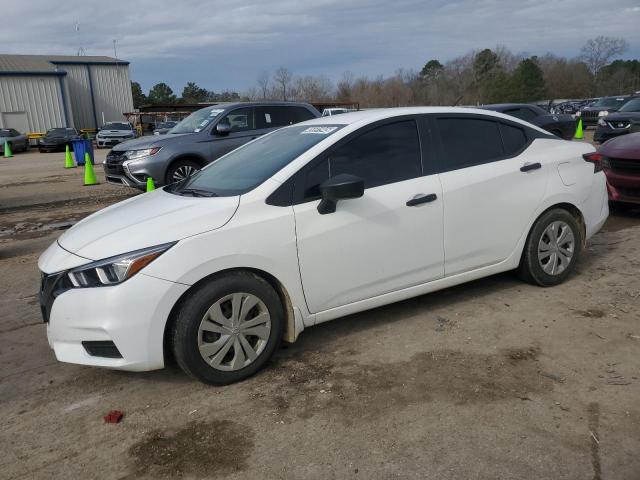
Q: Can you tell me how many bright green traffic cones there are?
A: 5